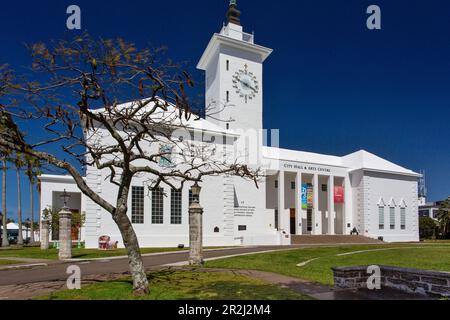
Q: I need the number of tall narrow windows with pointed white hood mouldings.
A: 3